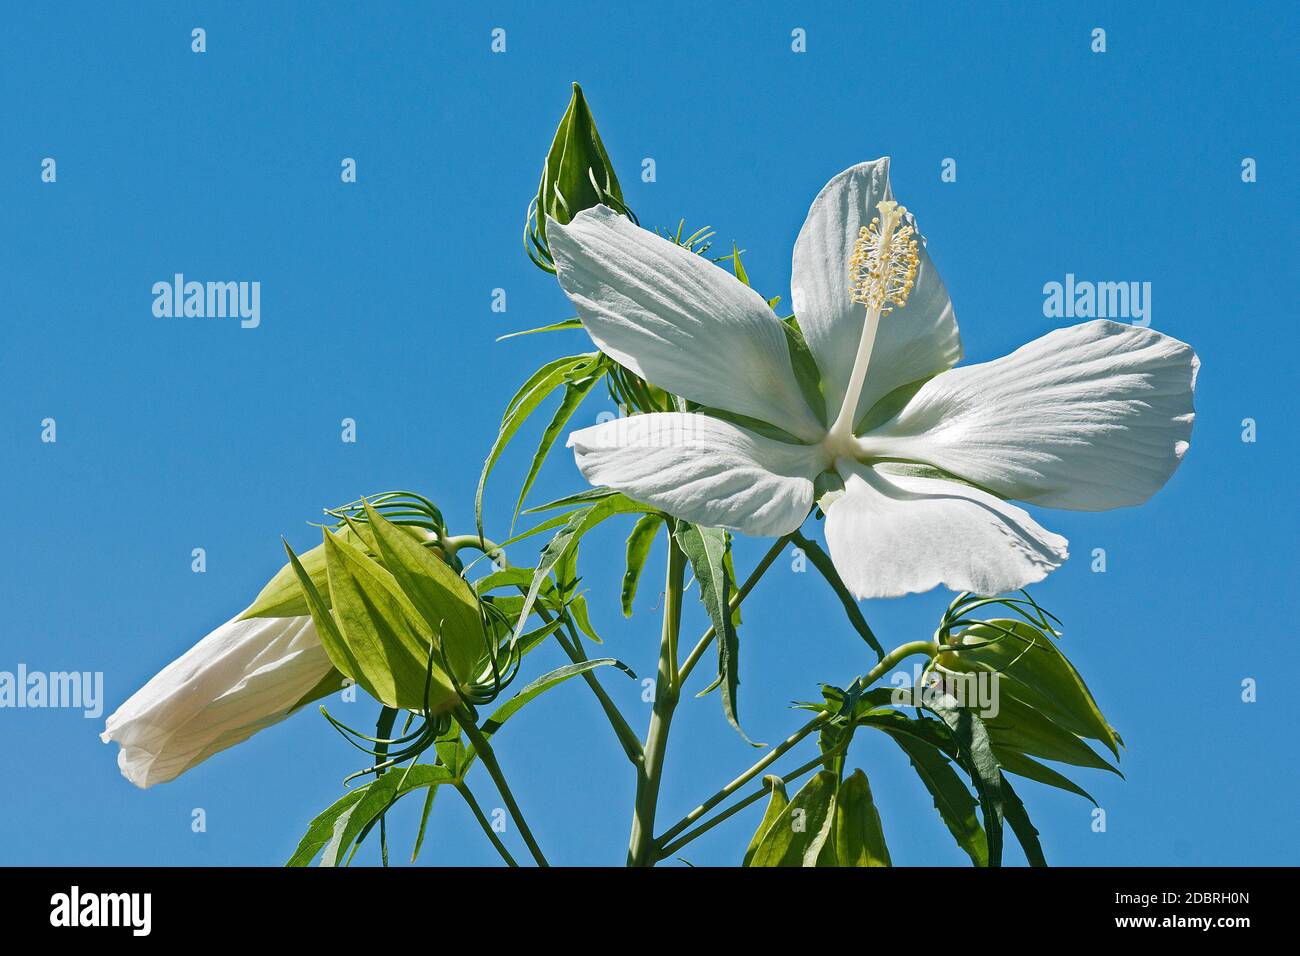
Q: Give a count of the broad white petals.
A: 5